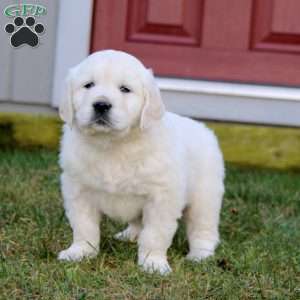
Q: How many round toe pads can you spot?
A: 4